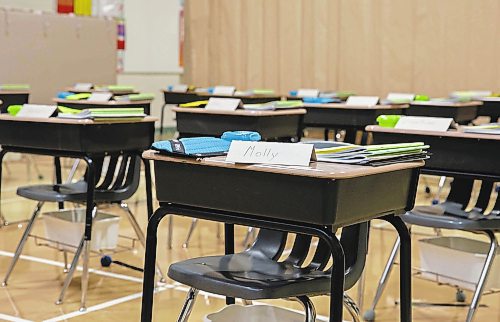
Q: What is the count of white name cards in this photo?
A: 11